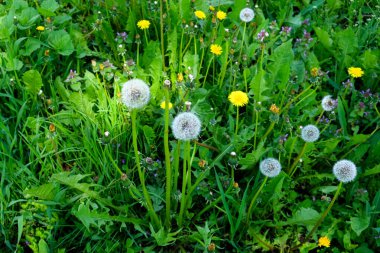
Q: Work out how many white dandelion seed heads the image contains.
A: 7